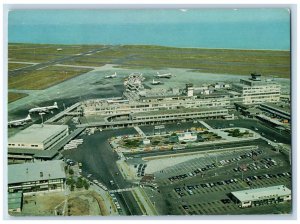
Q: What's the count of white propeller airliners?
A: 5